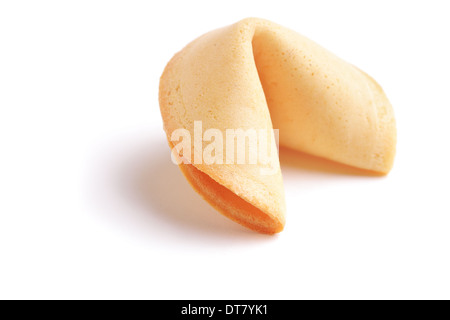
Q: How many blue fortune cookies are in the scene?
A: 0